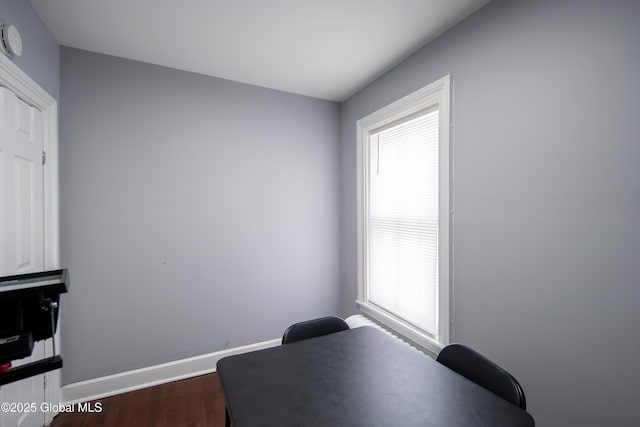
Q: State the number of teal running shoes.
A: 0